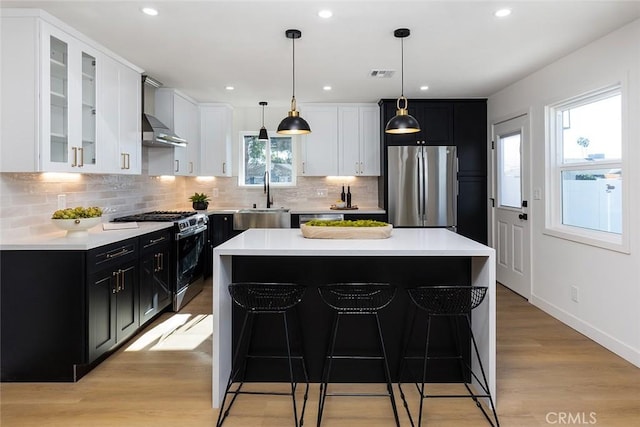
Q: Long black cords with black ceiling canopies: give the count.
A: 3